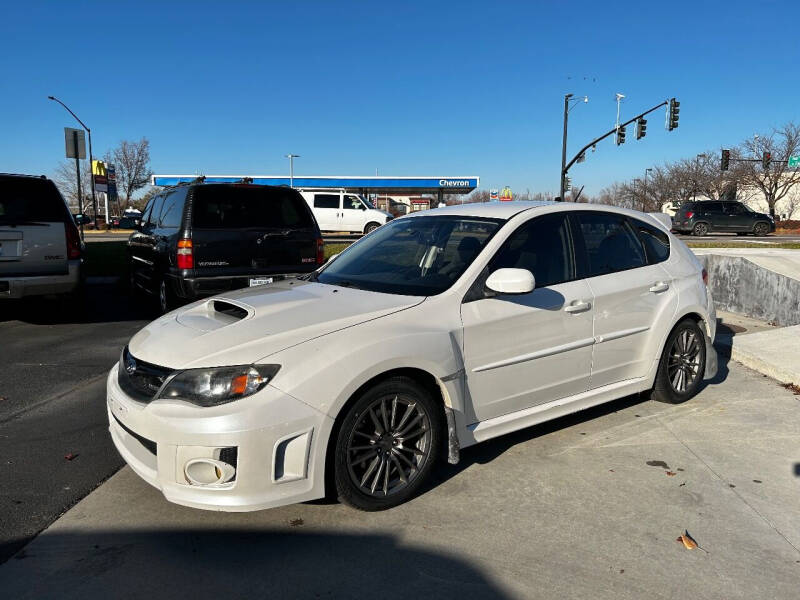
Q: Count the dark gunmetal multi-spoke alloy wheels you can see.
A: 2